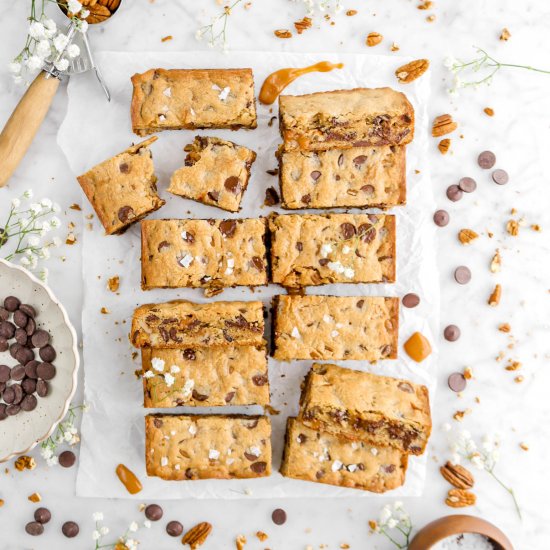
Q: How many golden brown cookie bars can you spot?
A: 12